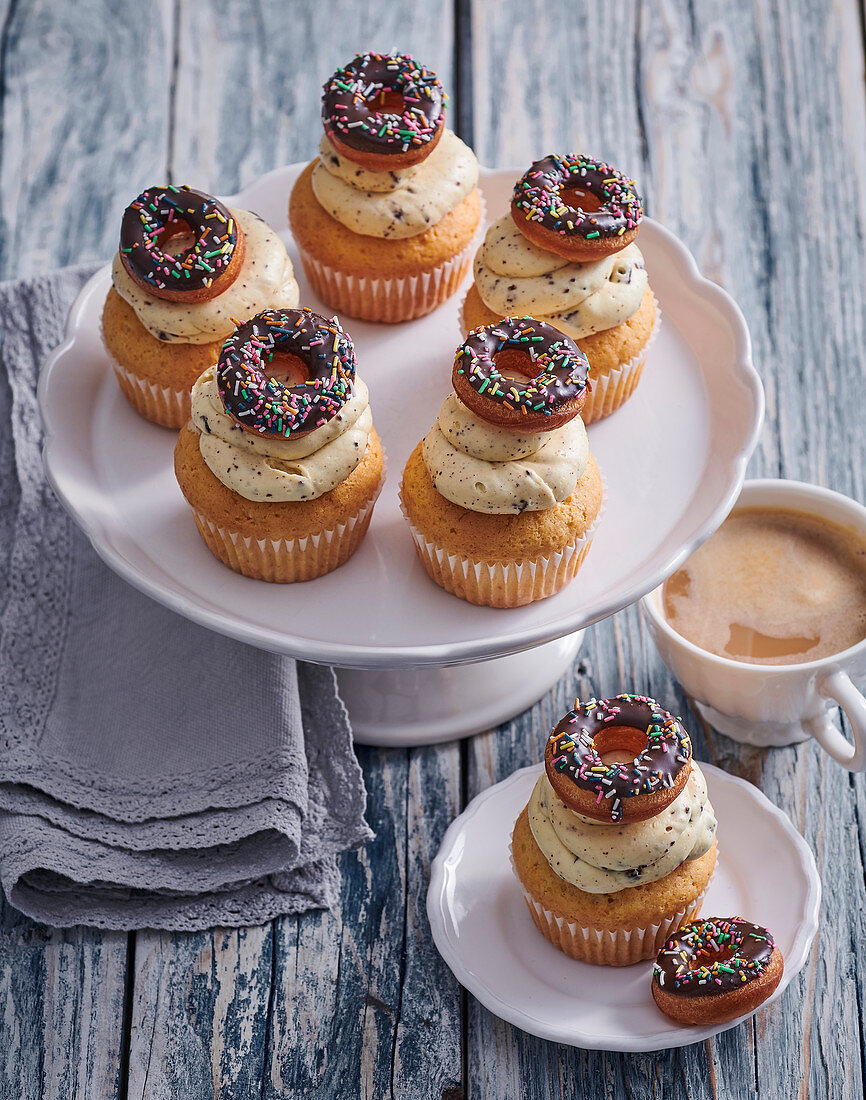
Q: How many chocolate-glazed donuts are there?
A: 7